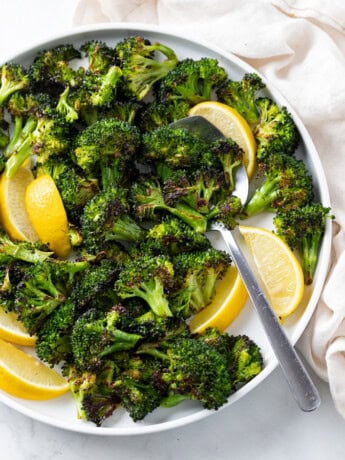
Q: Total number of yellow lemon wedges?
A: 7